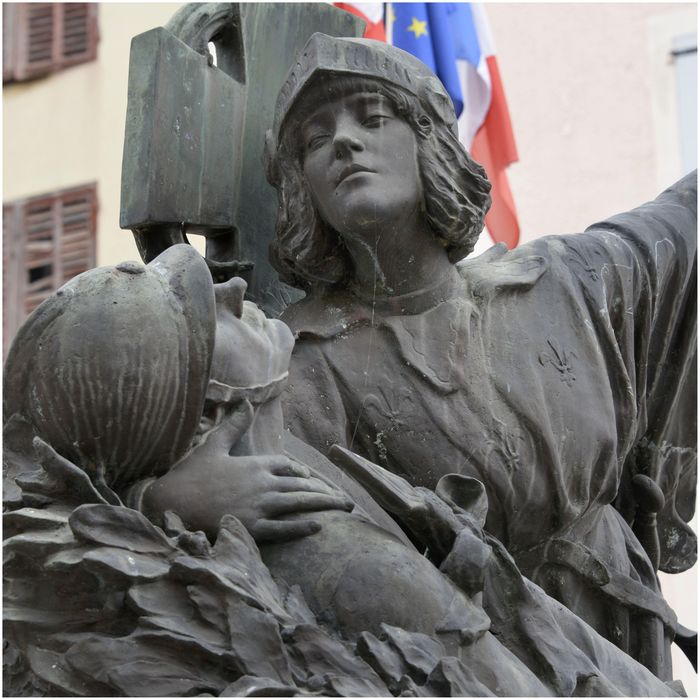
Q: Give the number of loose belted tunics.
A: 1